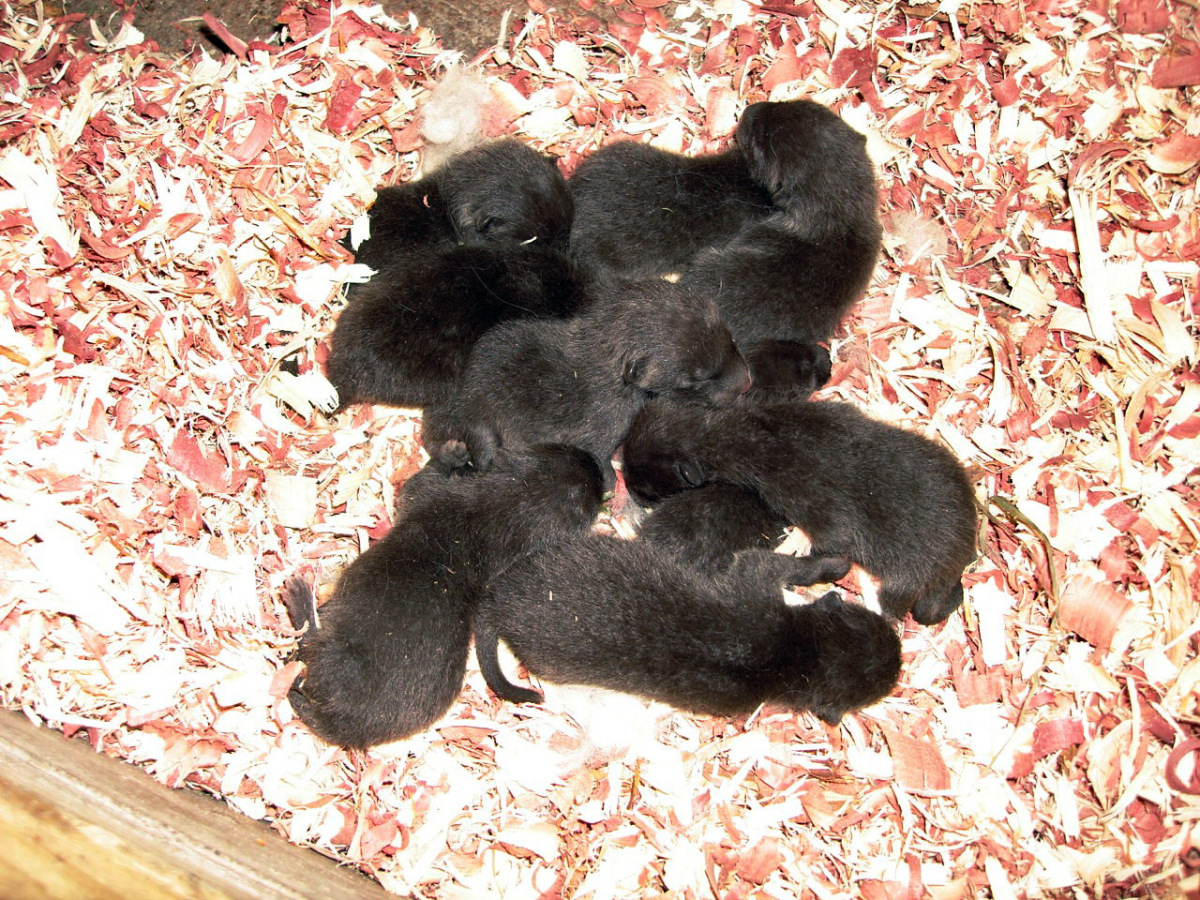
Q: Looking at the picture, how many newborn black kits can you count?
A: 9